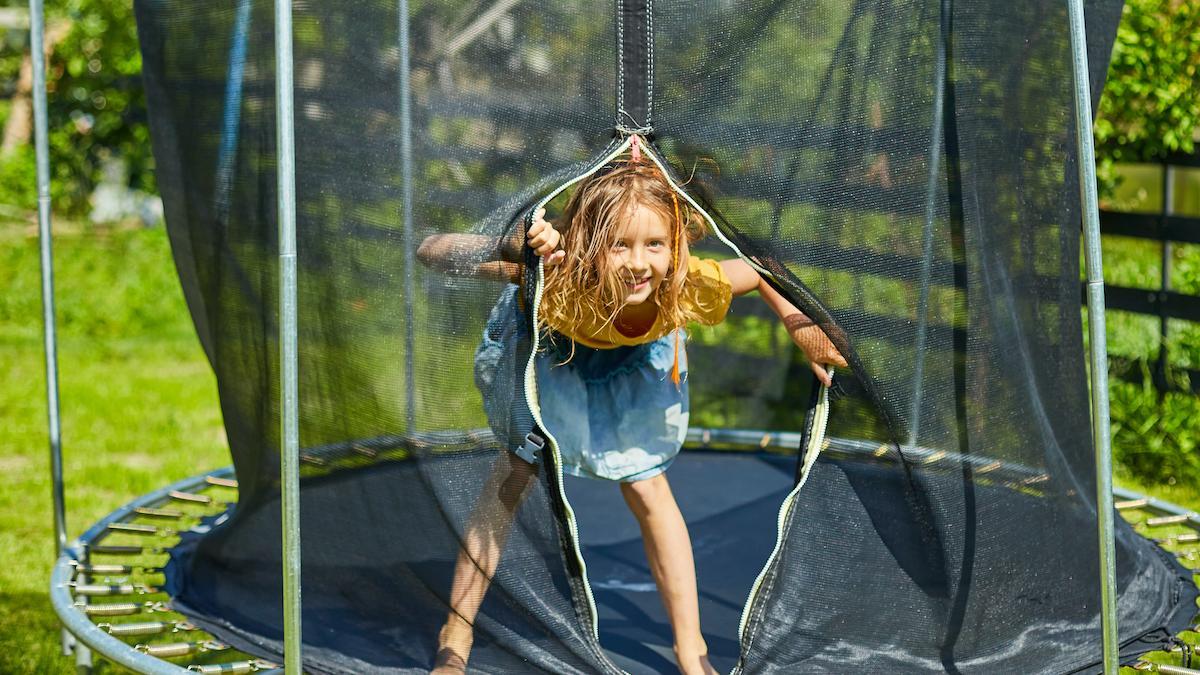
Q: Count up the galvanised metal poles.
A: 5